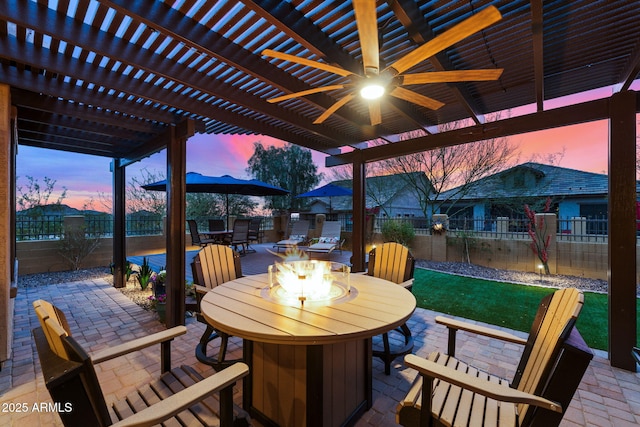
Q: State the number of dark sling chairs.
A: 4